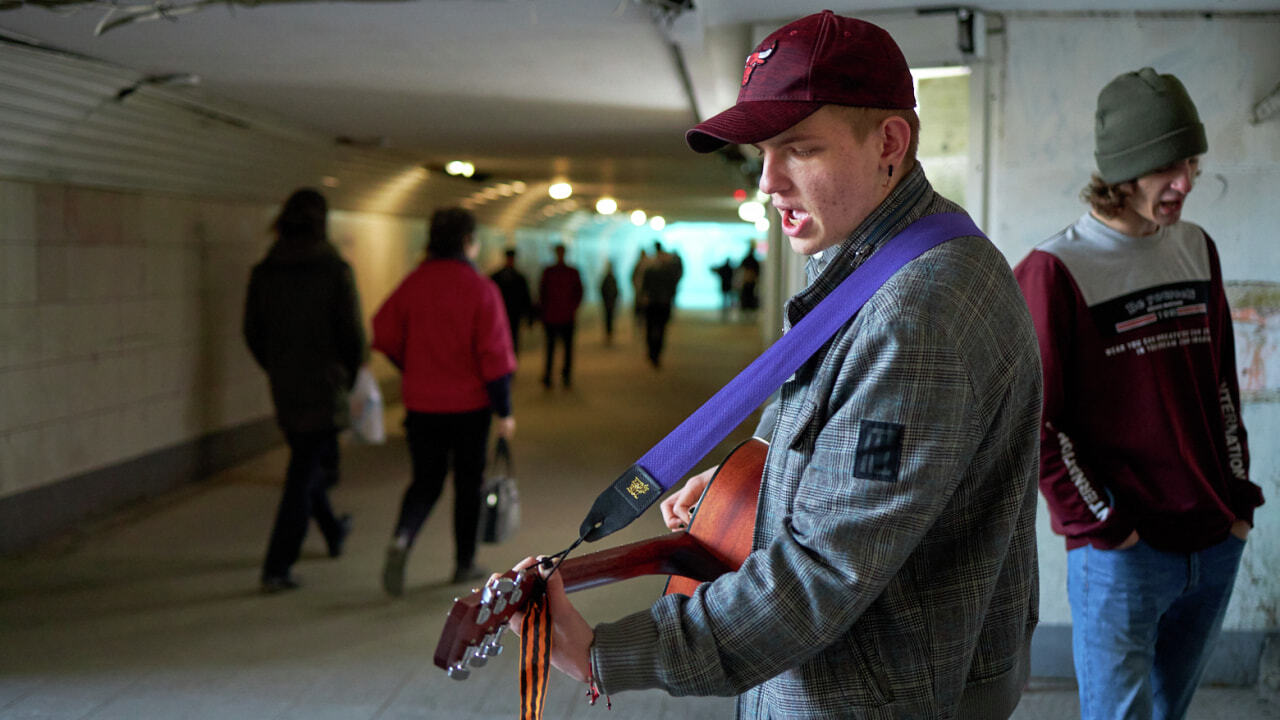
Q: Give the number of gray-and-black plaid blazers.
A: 1